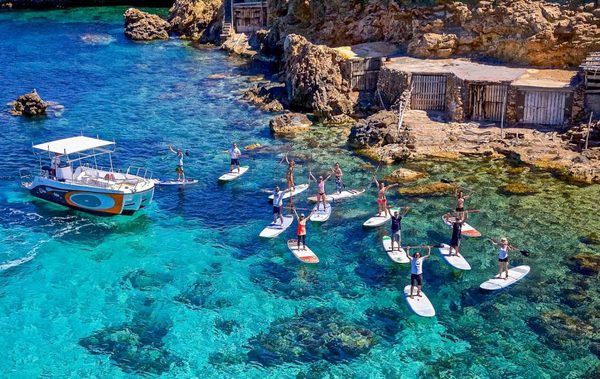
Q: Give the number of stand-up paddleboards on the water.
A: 13